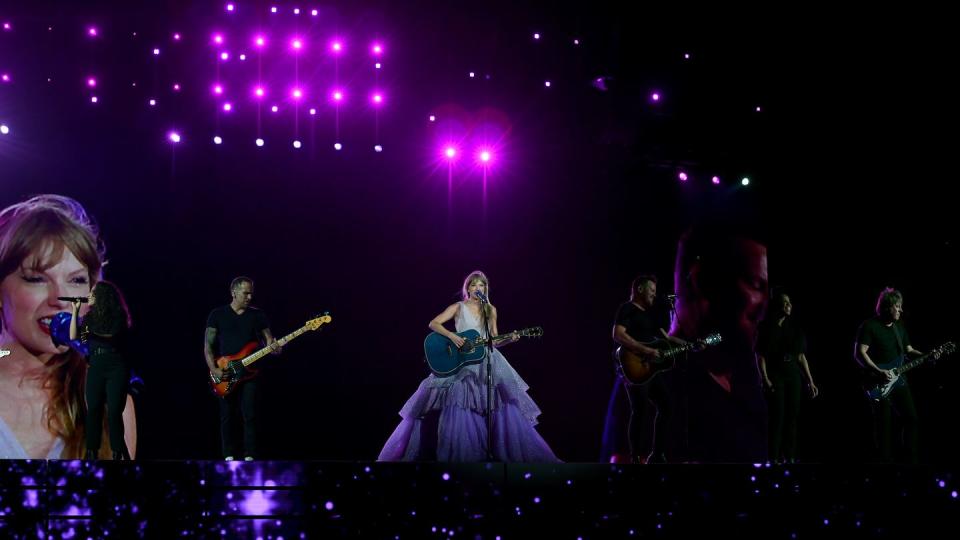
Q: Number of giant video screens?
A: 2